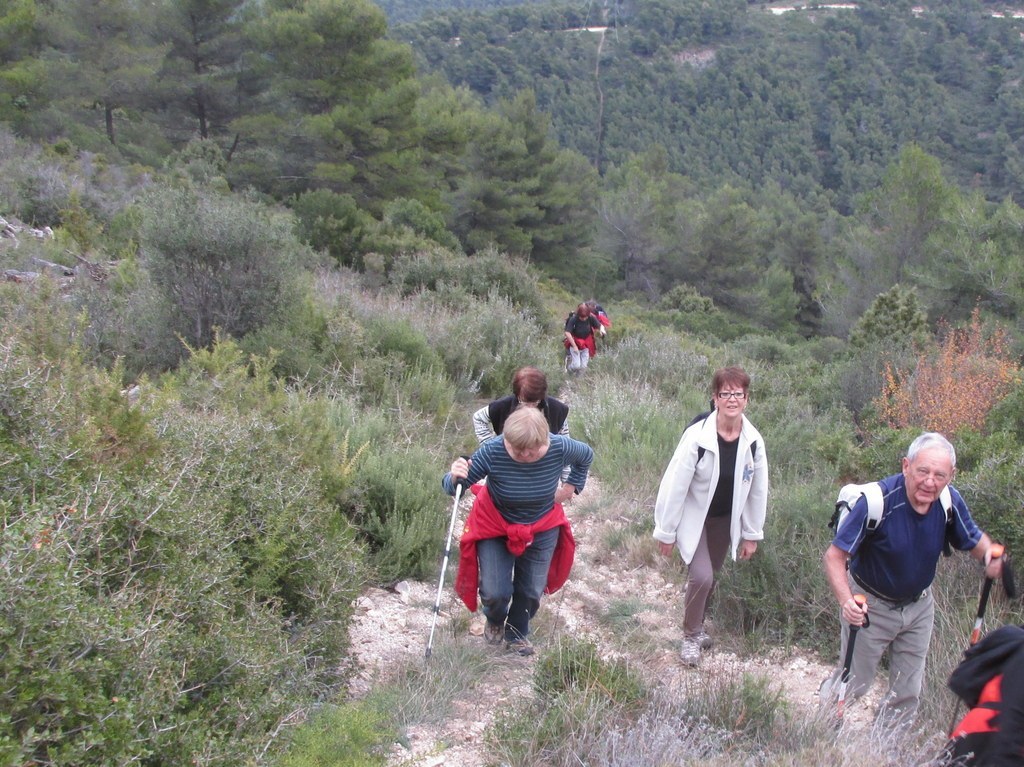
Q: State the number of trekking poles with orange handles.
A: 2